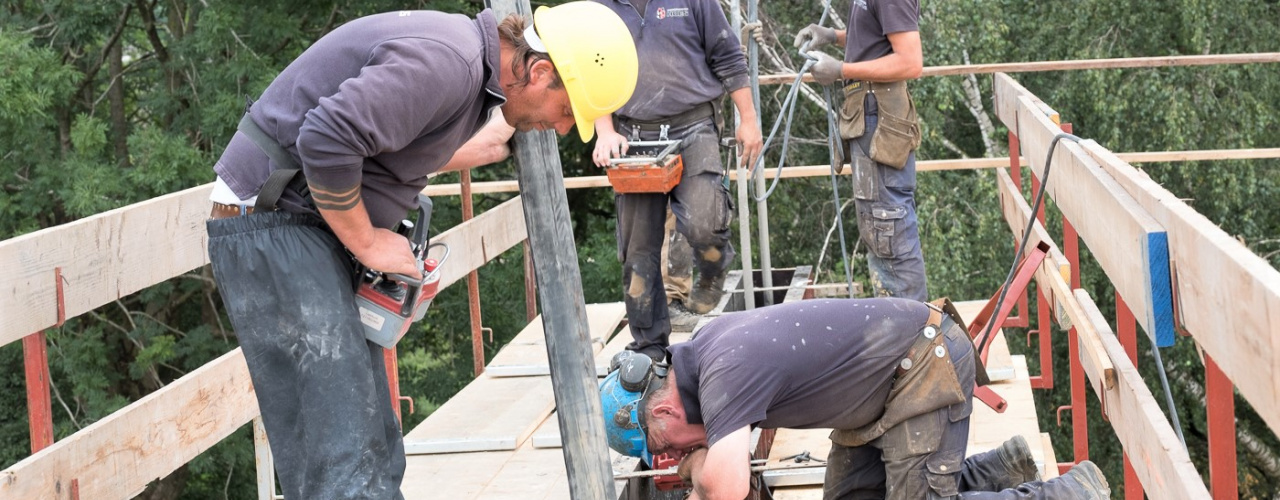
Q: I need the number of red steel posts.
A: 9